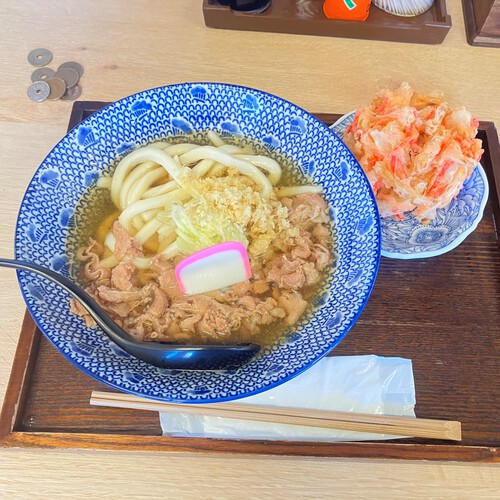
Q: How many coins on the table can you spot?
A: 7